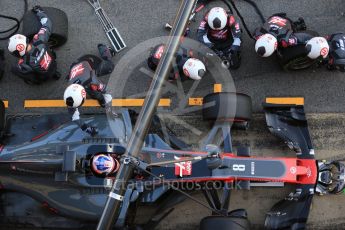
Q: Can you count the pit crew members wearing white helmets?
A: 6